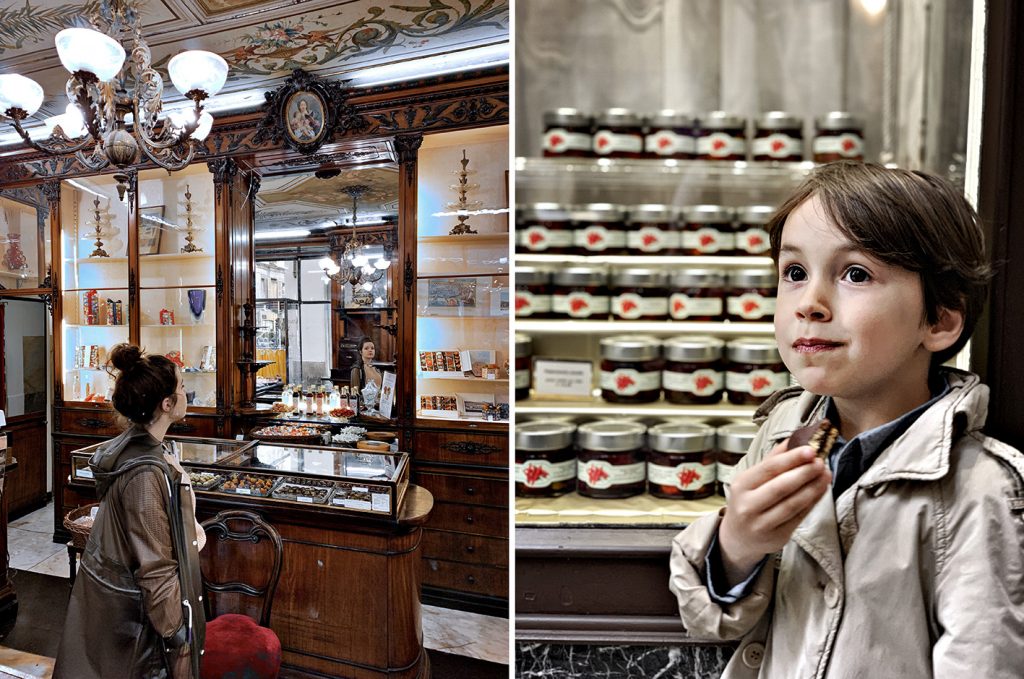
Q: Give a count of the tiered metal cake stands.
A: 3